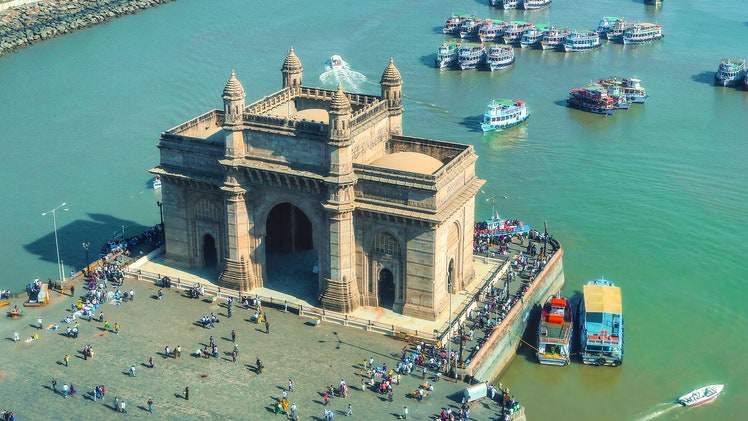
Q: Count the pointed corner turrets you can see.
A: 4